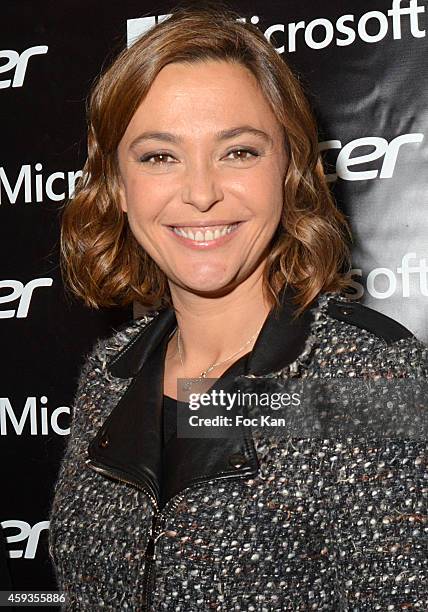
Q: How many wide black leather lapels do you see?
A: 2